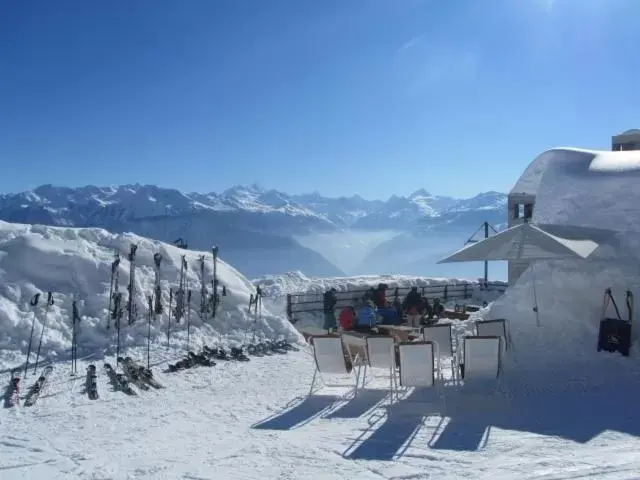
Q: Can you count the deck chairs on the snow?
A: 6